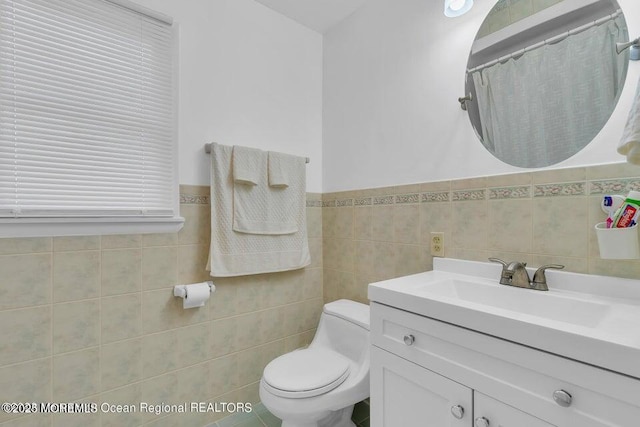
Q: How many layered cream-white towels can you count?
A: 4